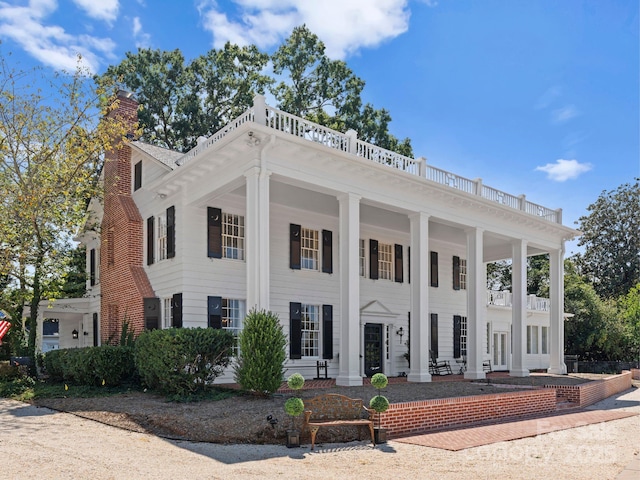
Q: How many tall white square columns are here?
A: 6